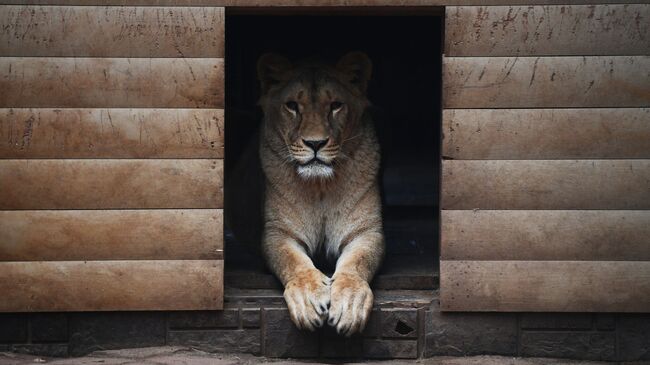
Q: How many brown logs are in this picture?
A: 12